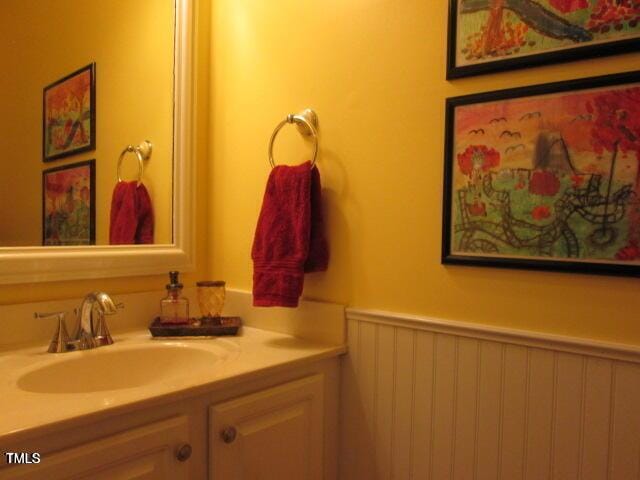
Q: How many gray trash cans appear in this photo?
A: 0